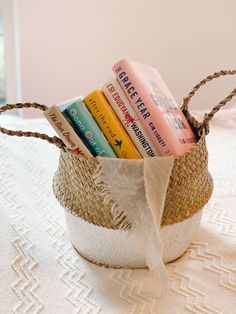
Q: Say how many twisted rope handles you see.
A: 2